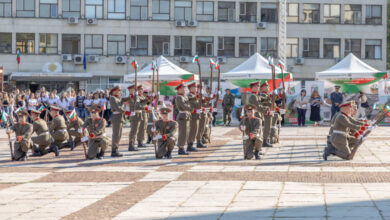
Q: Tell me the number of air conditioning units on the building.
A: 12